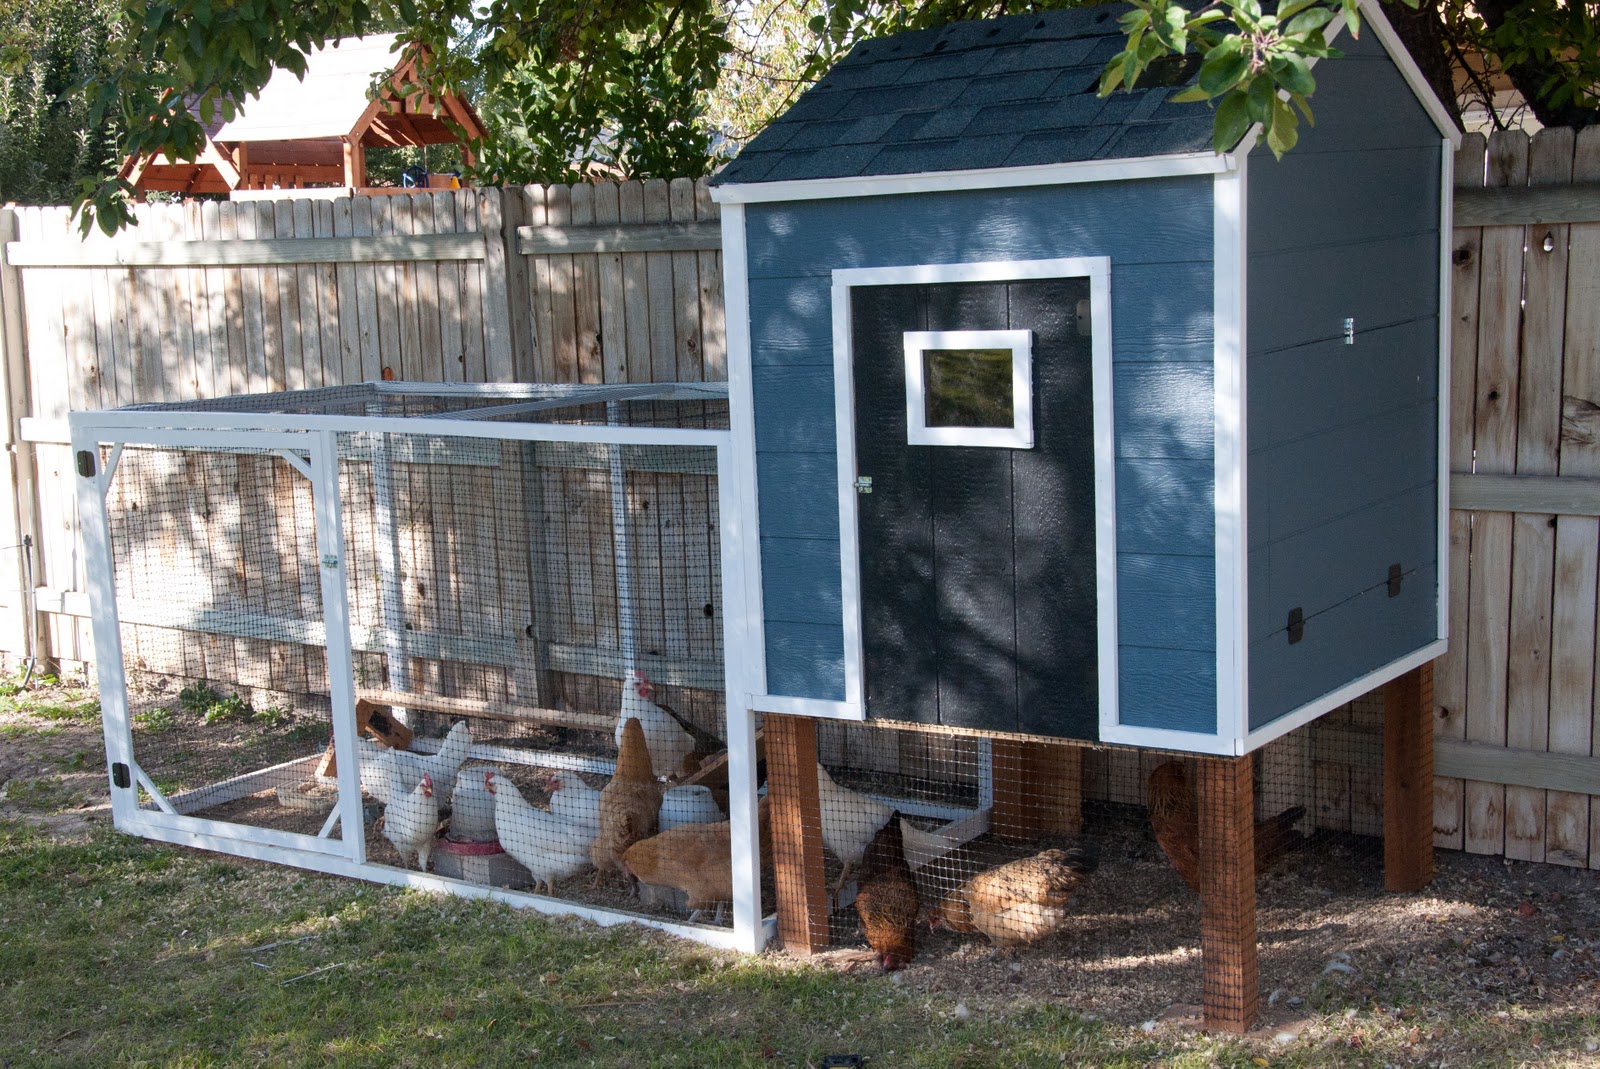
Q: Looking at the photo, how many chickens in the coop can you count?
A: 11